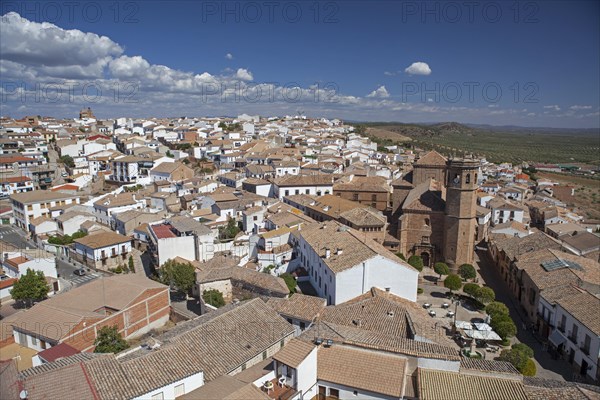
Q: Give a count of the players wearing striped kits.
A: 0